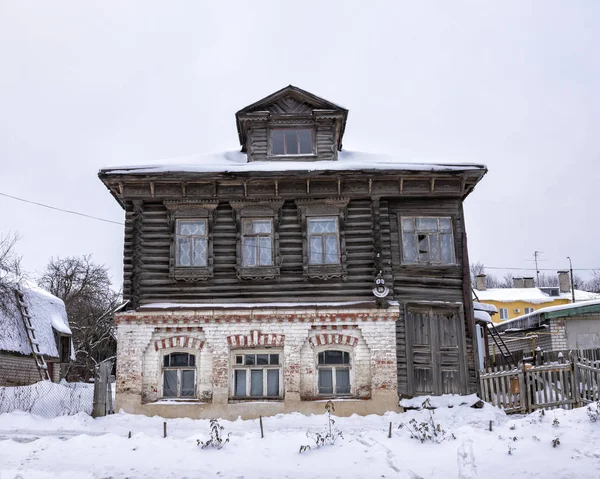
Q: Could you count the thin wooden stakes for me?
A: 5